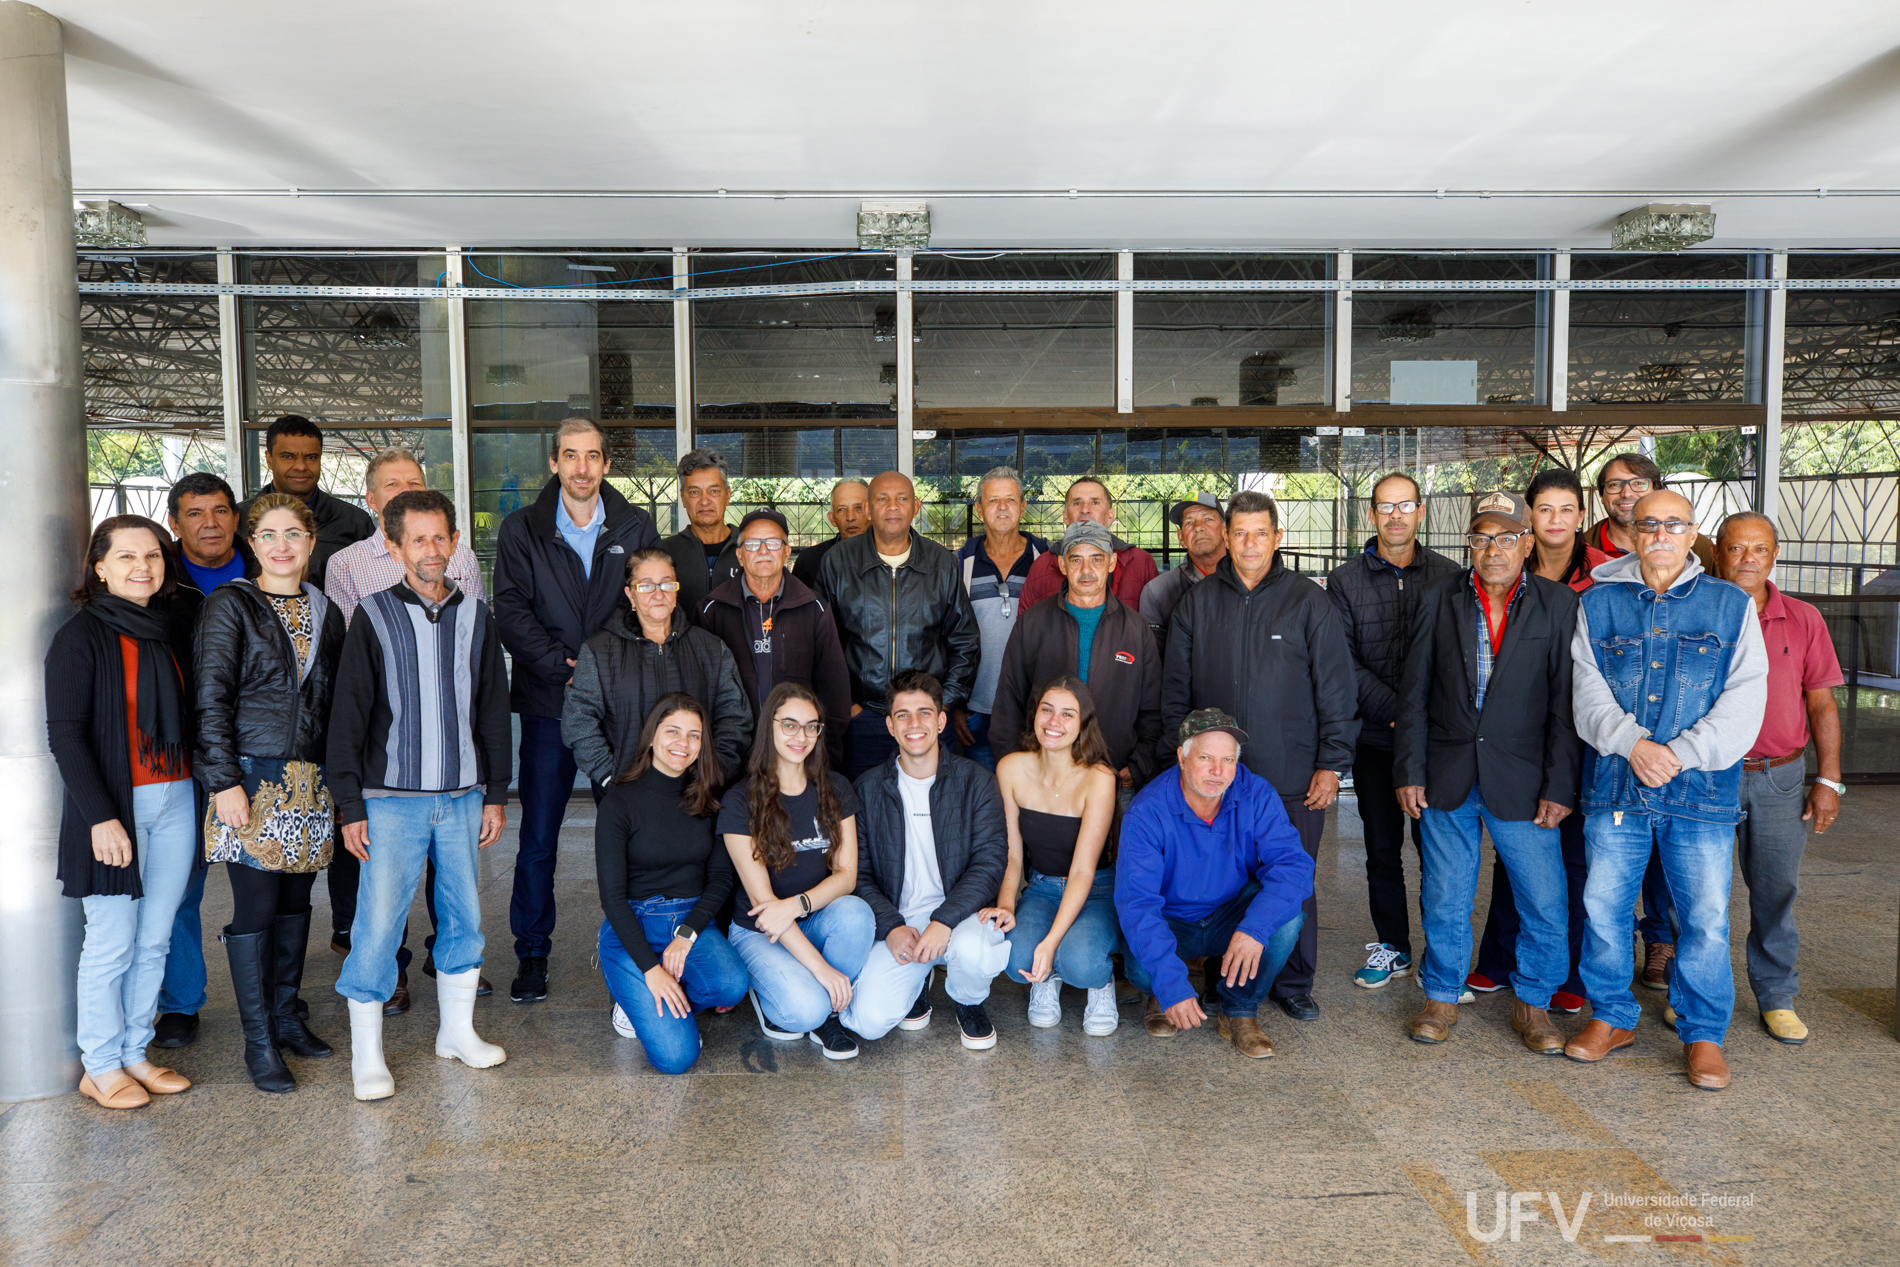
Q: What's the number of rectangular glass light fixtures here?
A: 3